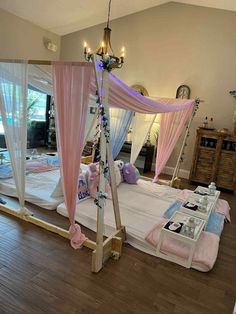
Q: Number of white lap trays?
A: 3